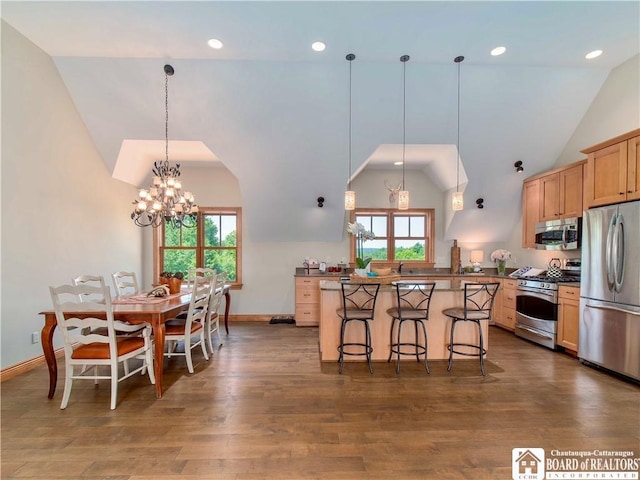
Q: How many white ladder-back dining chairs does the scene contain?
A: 6